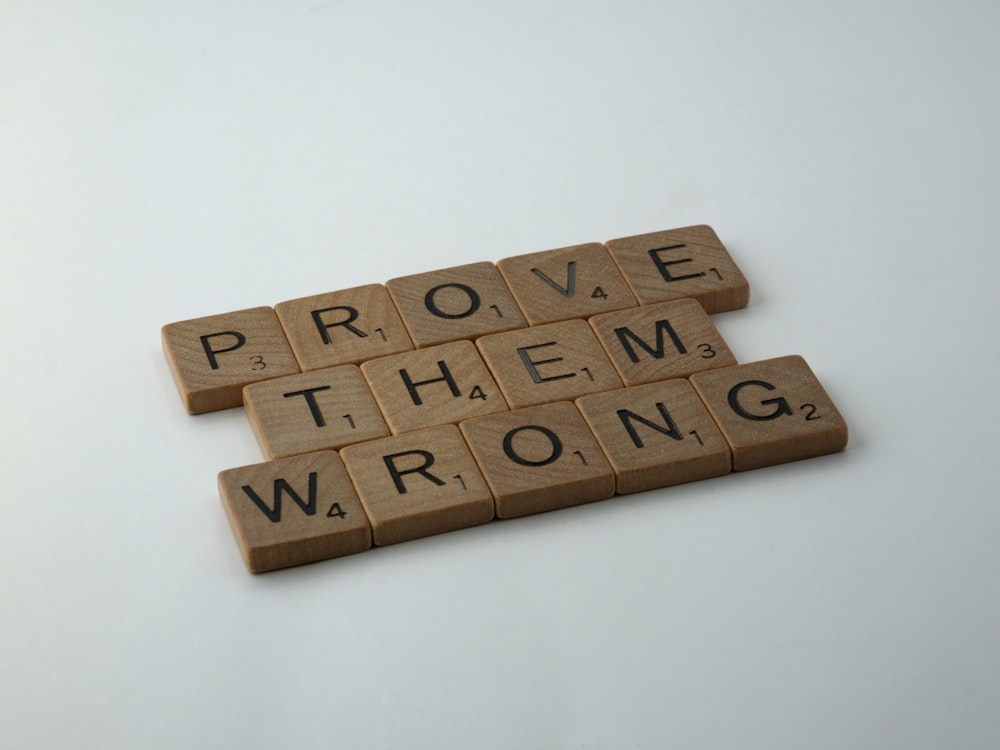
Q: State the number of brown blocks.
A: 14